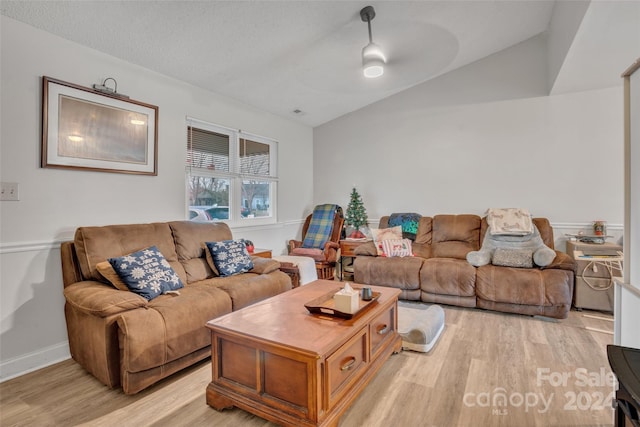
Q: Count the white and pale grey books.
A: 0